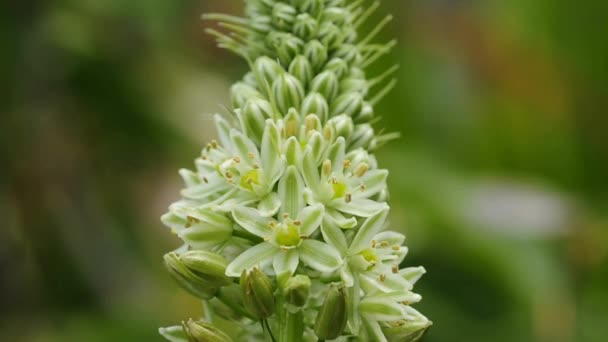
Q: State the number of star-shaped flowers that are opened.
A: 4